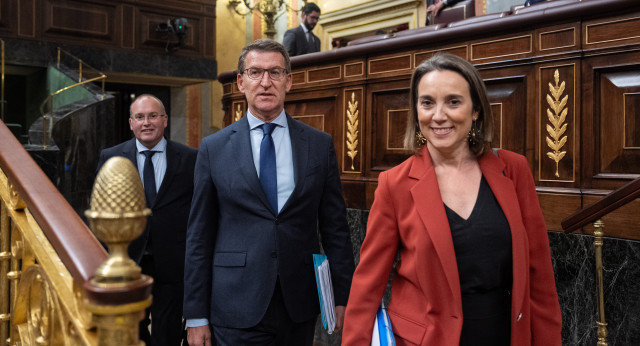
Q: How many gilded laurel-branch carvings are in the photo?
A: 3